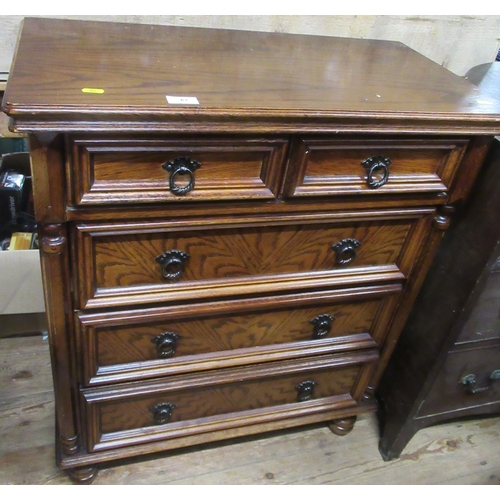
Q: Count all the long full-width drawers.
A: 3